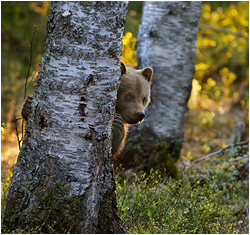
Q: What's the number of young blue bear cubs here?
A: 0